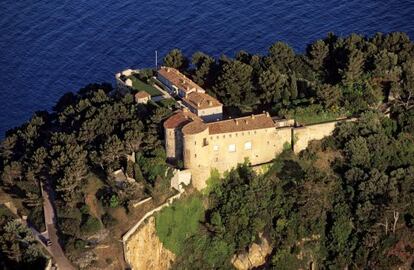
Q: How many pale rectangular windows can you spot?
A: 3